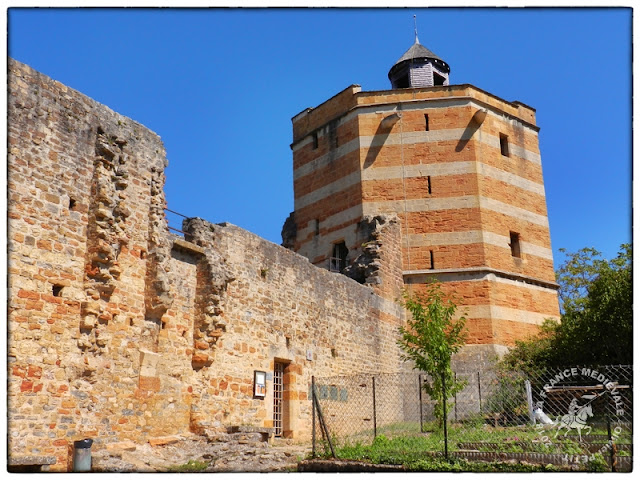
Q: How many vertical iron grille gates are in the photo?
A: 1